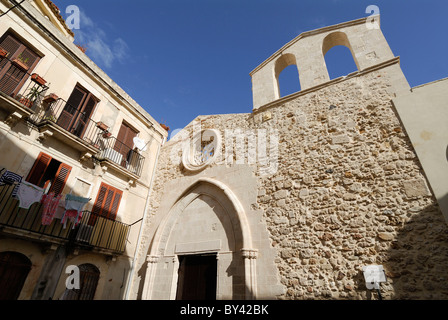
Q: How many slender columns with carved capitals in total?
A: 2